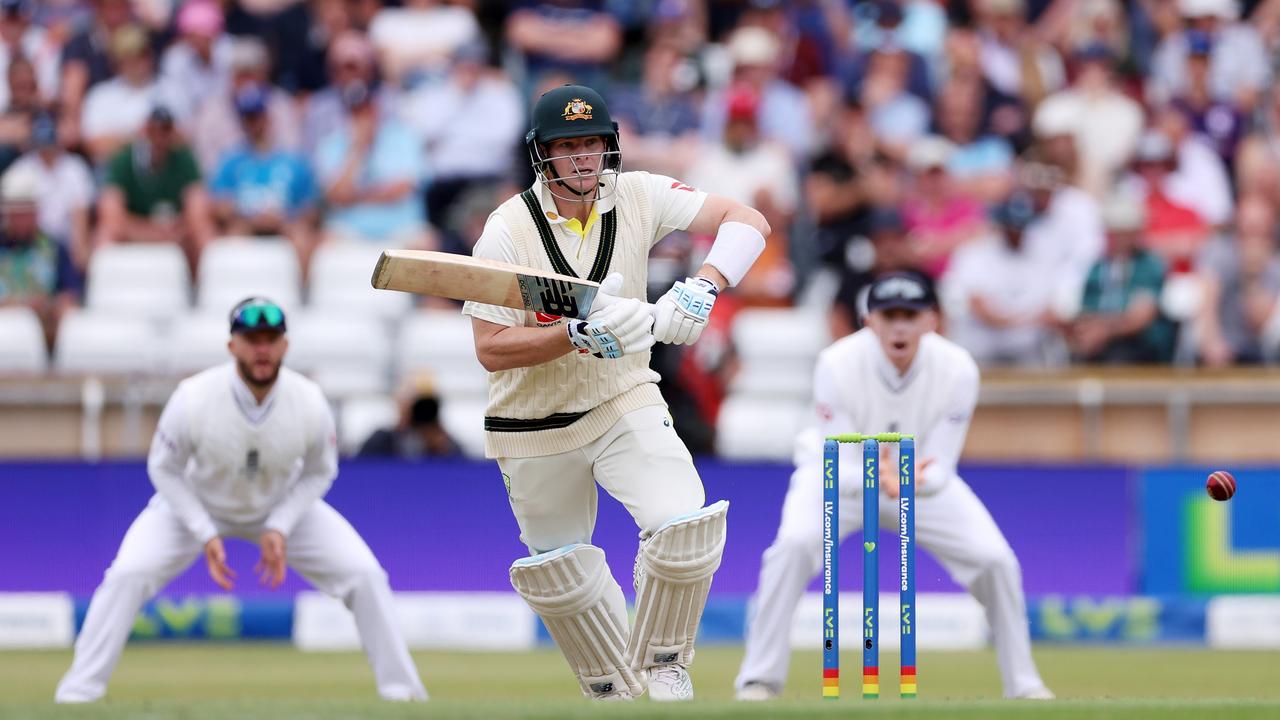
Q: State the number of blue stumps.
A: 3